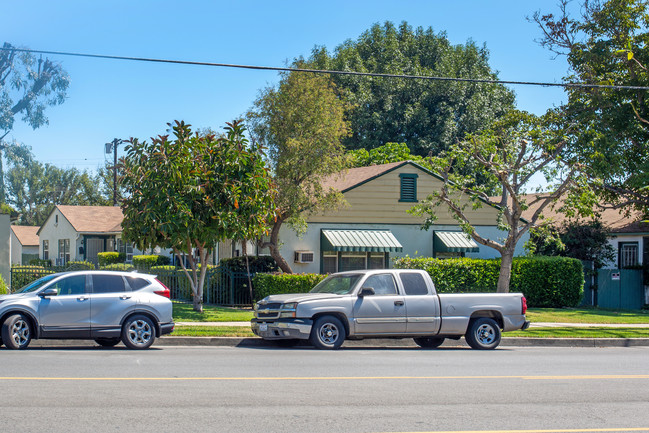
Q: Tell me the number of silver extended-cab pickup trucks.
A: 1